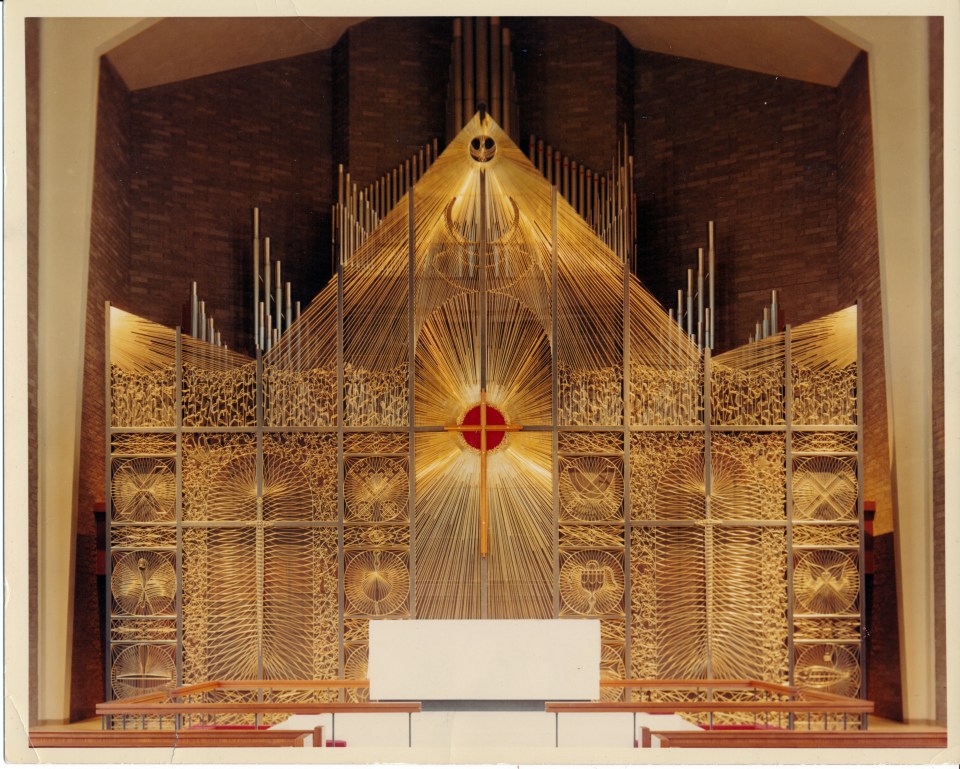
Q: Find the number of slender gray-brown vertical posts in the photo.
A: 11